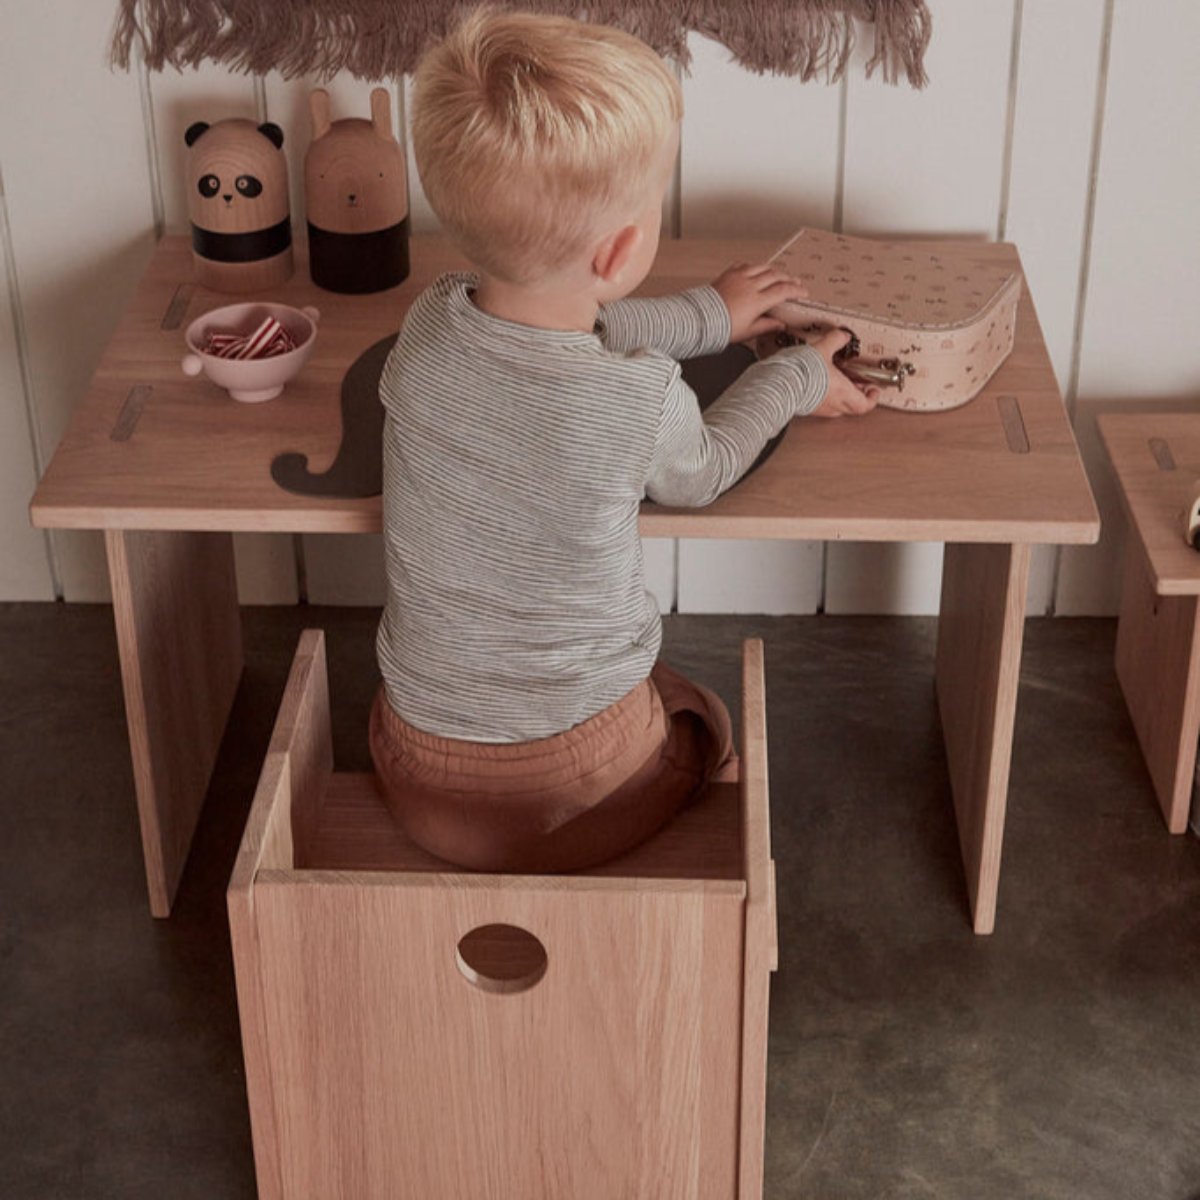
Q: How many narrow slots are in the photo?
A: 4